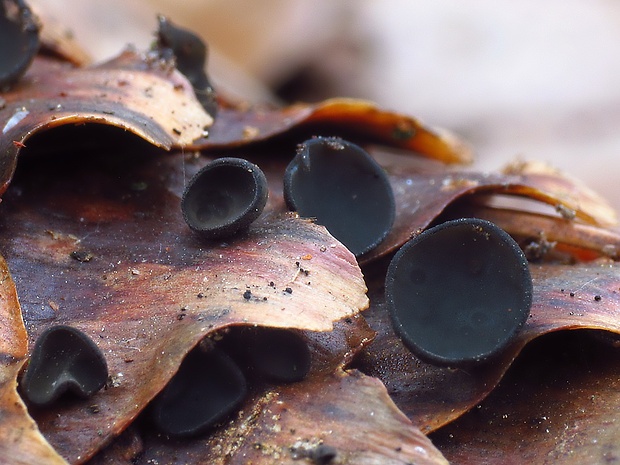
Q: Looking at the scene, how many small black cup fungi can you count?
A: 8